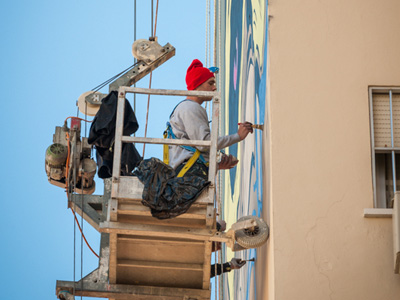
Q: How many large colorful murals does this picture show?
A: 1